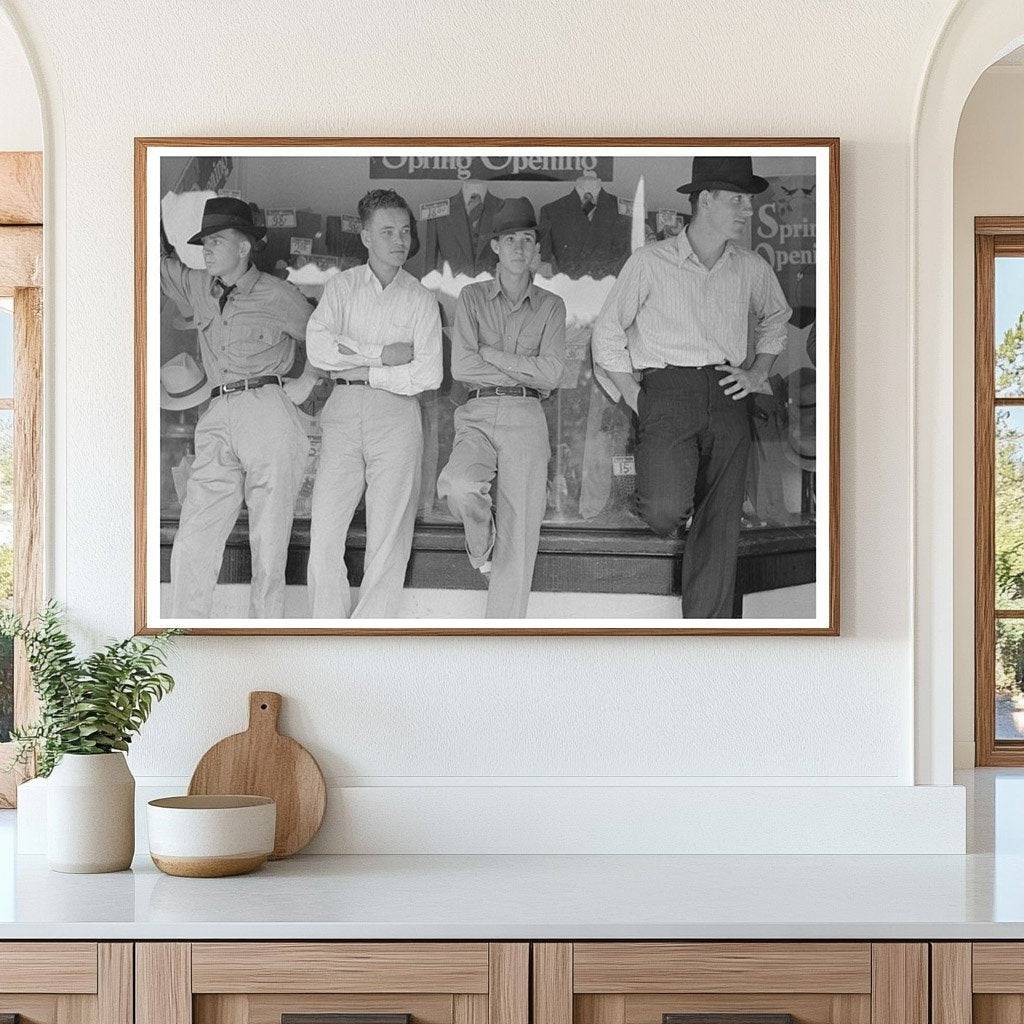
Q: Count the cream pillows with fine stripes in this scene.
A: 0